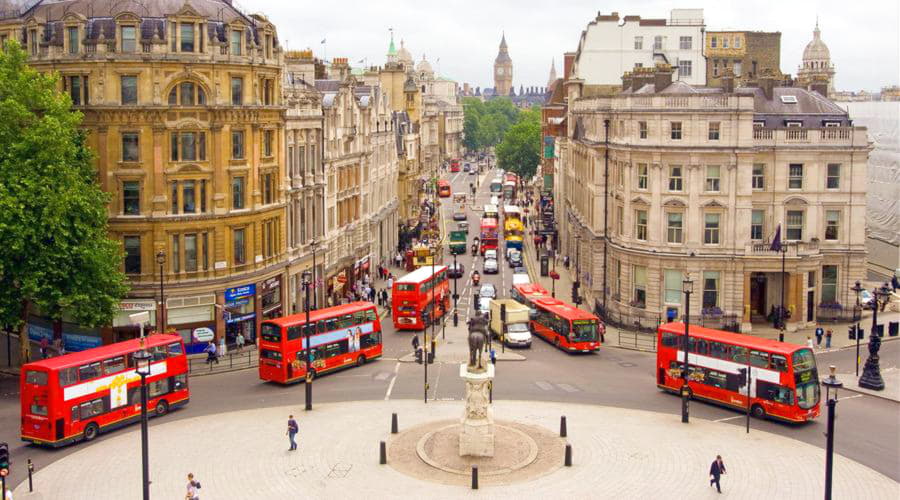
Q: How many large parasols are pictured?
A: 0